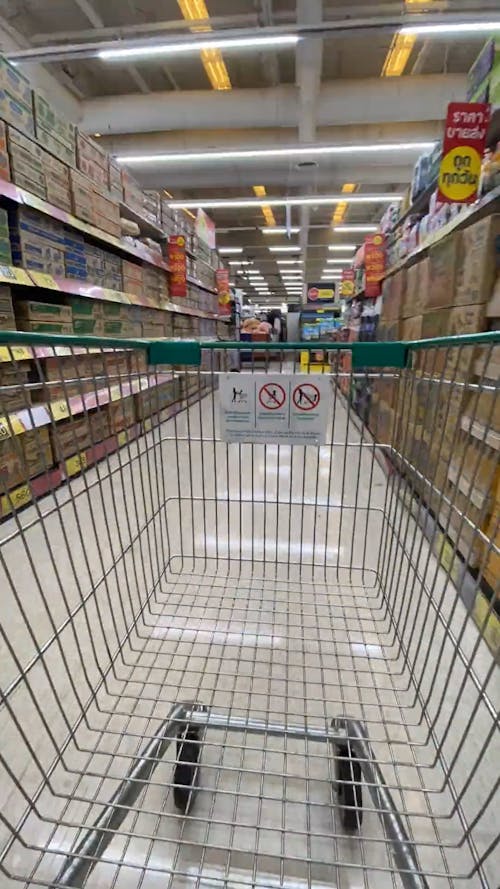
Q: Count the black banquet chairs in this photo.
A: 0